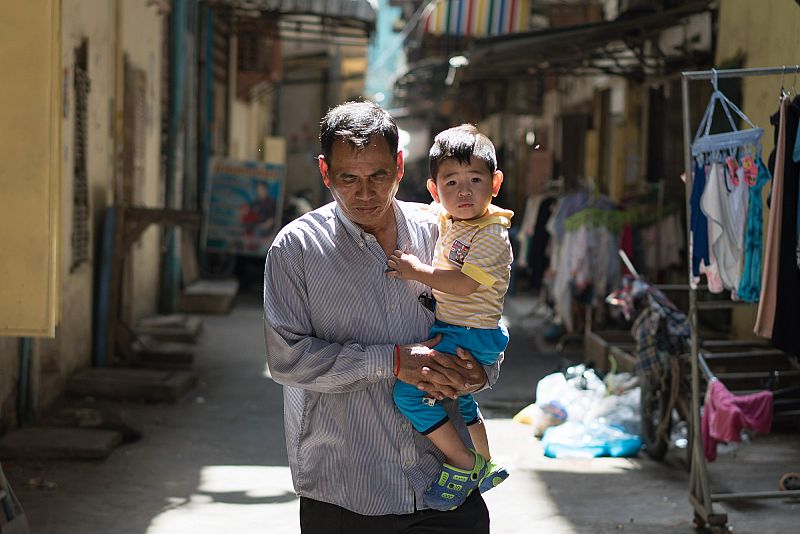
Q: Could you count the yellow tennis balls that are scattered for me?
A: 0